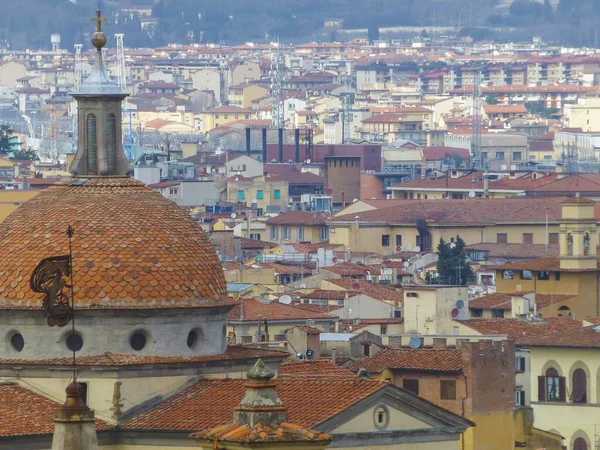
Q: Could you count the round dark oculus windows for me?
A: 4